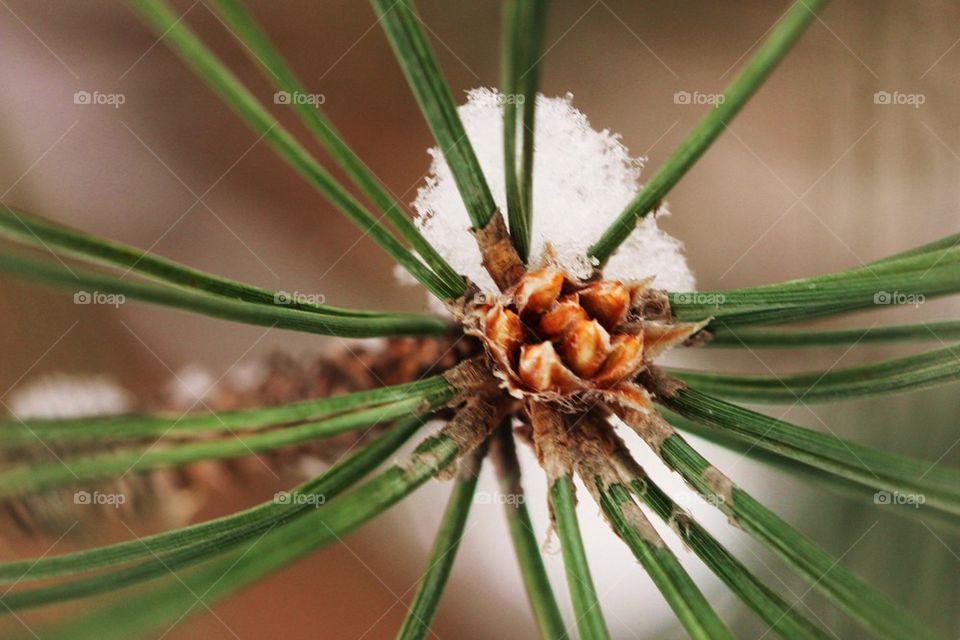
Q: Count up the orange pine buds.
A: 7